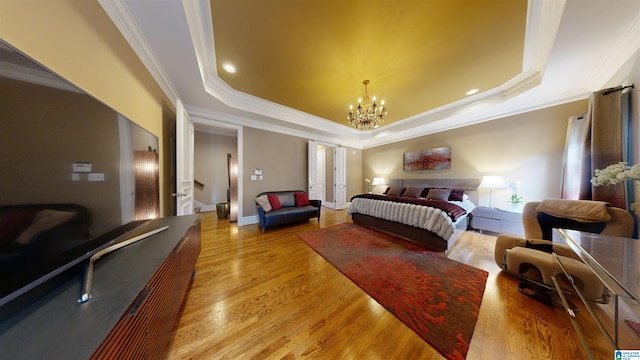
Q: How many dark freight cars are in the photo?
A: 0